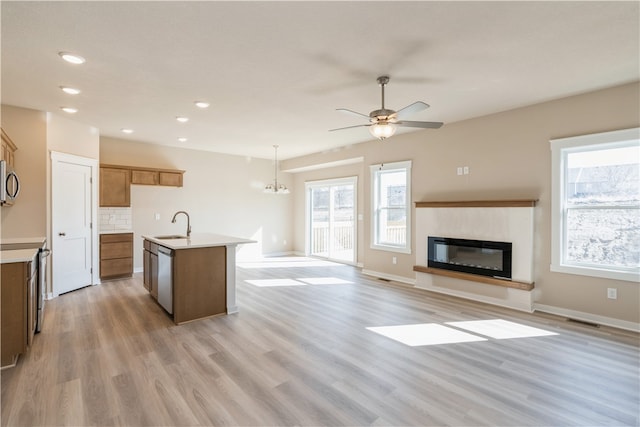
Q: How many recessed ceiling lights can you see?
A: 7